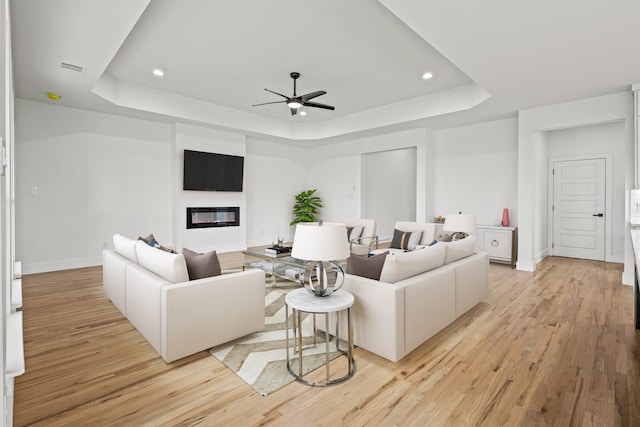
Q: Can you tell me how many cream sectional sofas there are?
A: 2